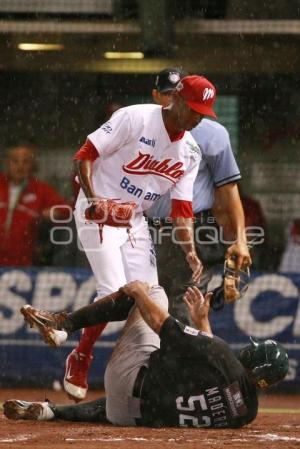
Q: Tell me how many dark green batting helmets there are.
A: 1